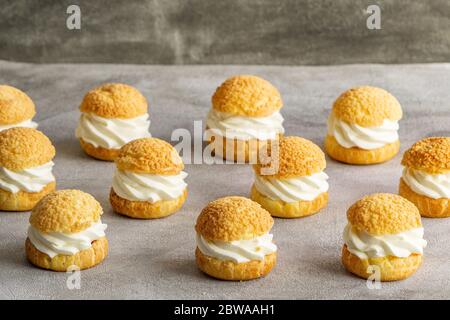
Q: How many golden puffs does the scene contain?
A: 11